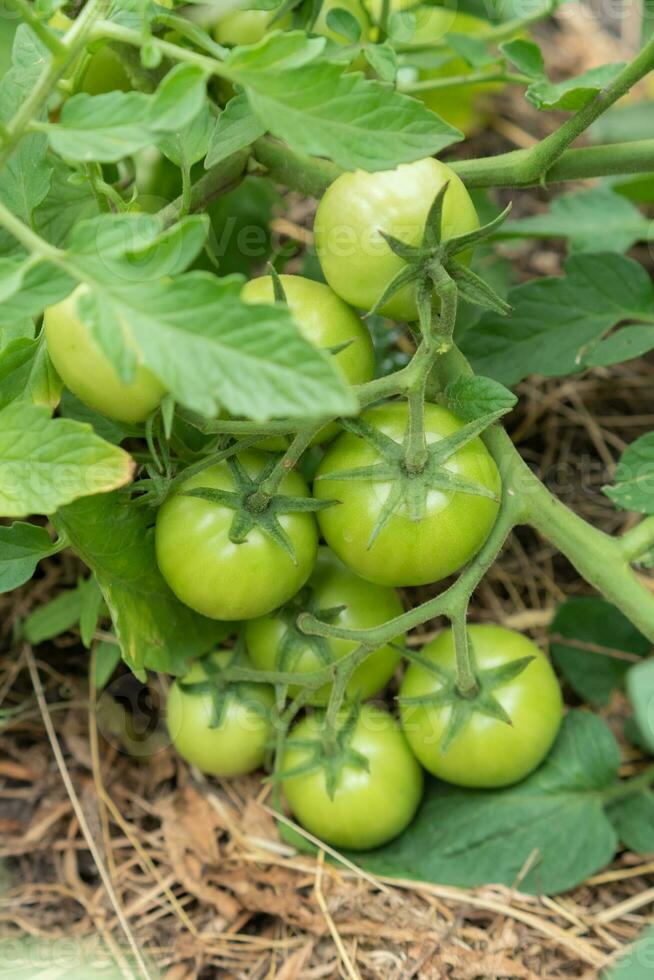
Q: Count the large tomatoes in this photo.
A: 9